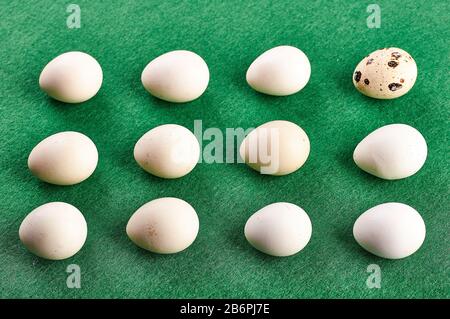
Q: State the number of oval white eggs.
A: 11